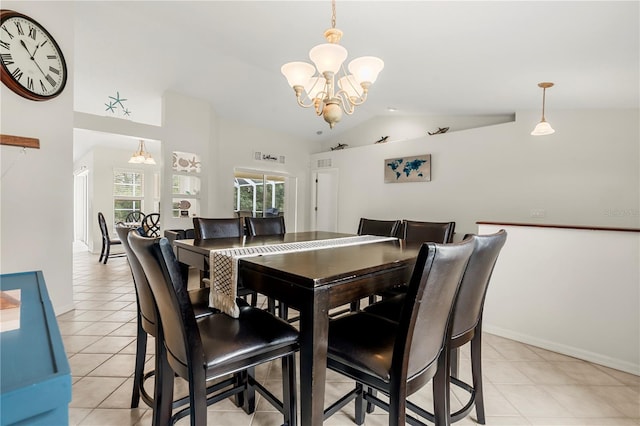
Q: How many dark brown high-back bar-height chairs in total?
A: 8